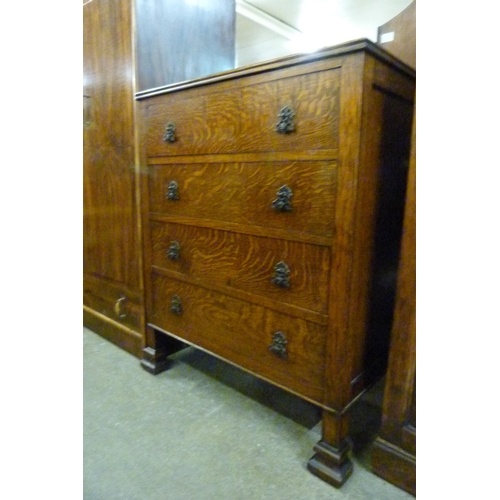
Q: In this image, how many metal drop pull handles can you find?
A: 8